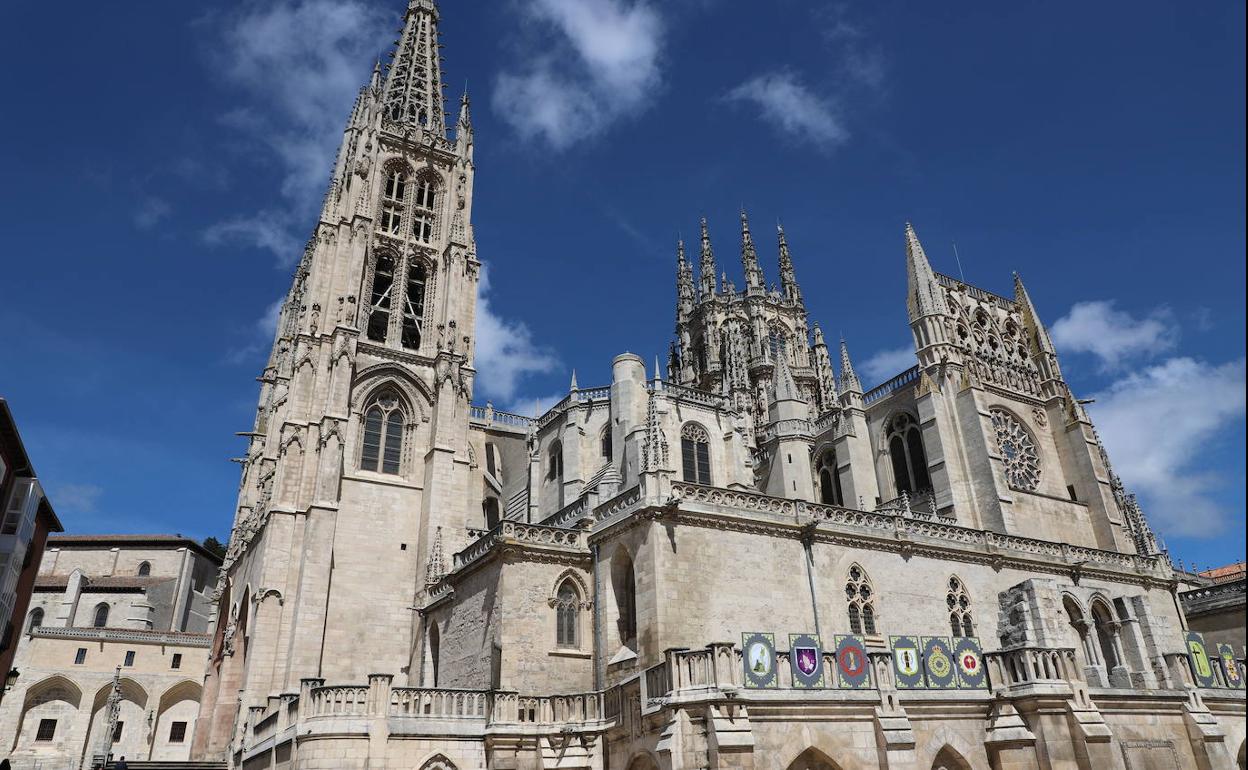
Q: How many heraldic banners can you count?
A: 8